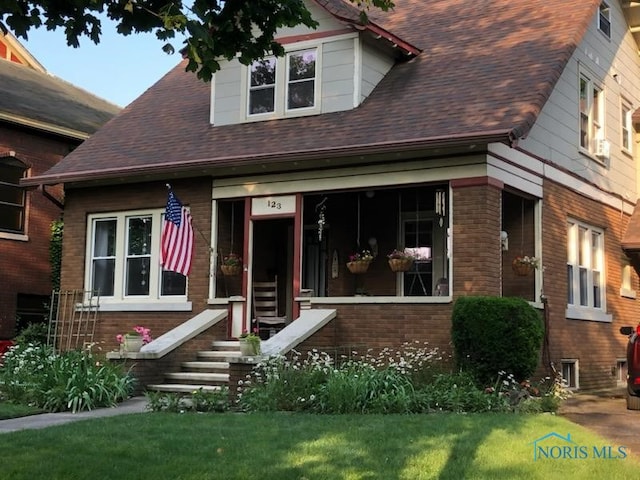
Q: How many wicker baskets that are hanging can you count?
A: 4